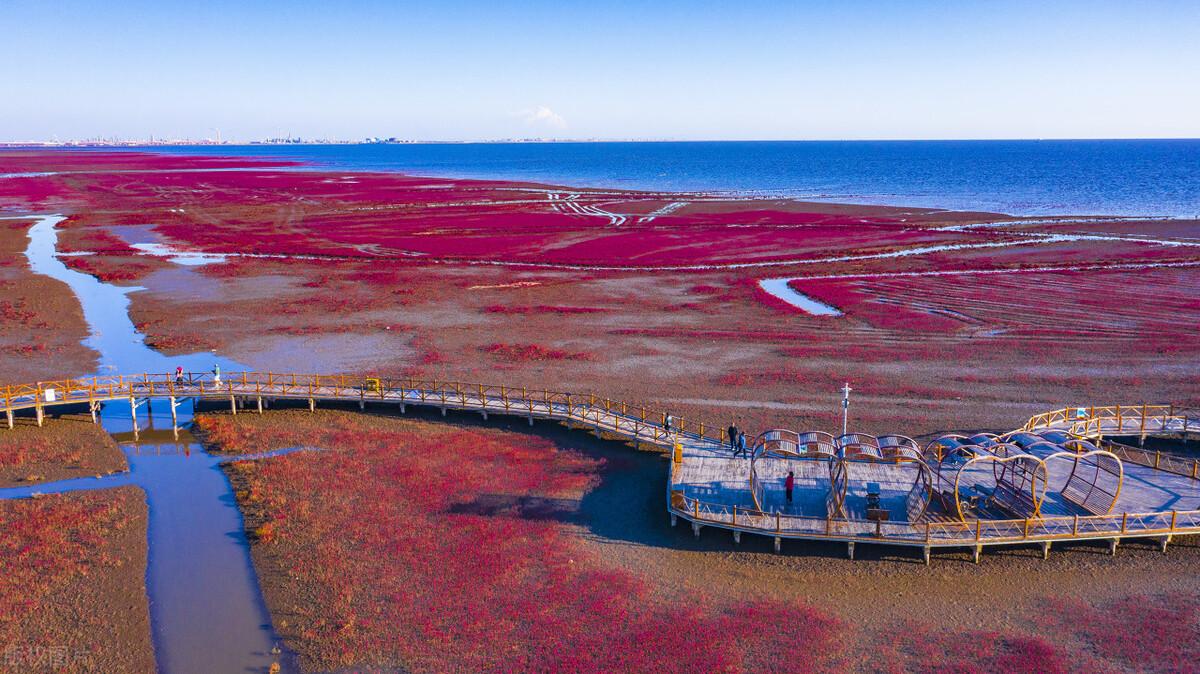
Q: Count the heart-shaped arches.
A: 4